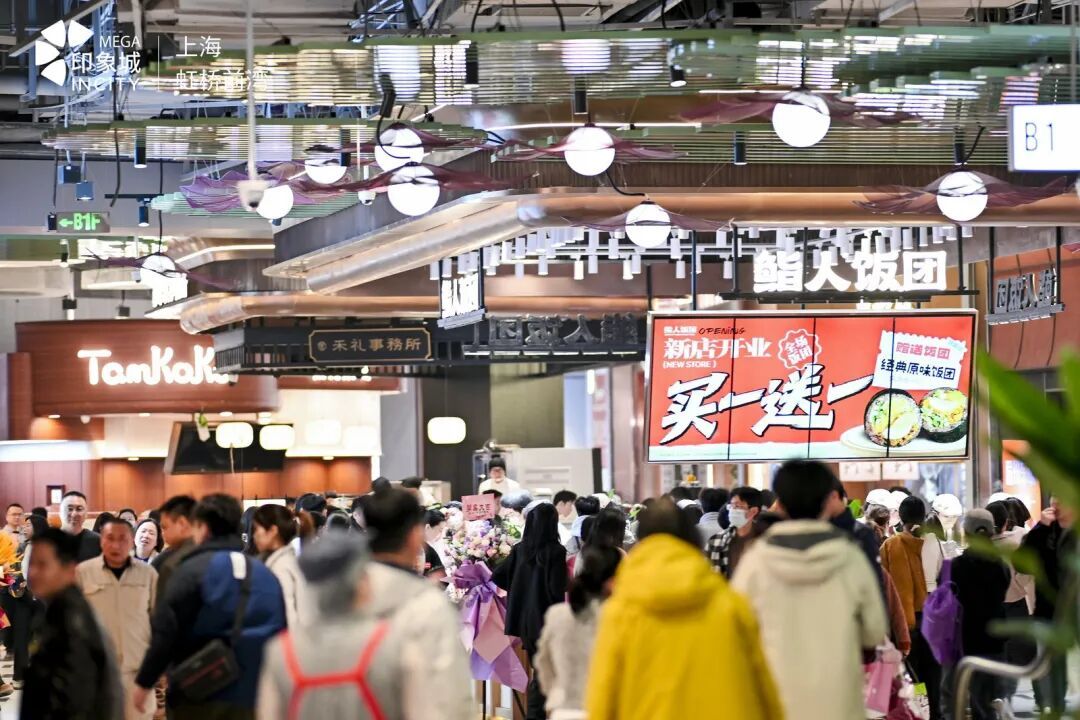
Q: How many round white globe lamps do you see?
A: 9